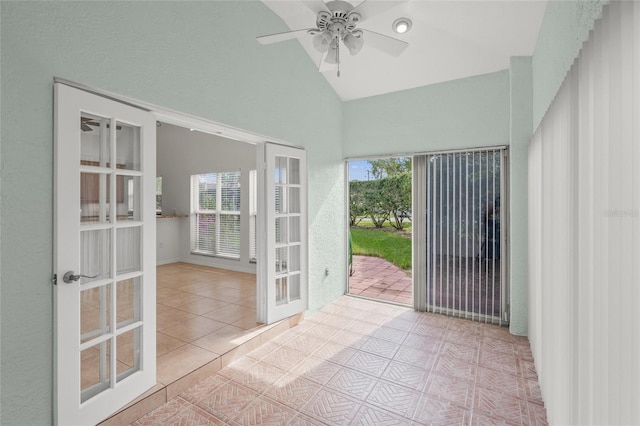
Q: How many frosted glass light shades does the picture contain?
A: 3